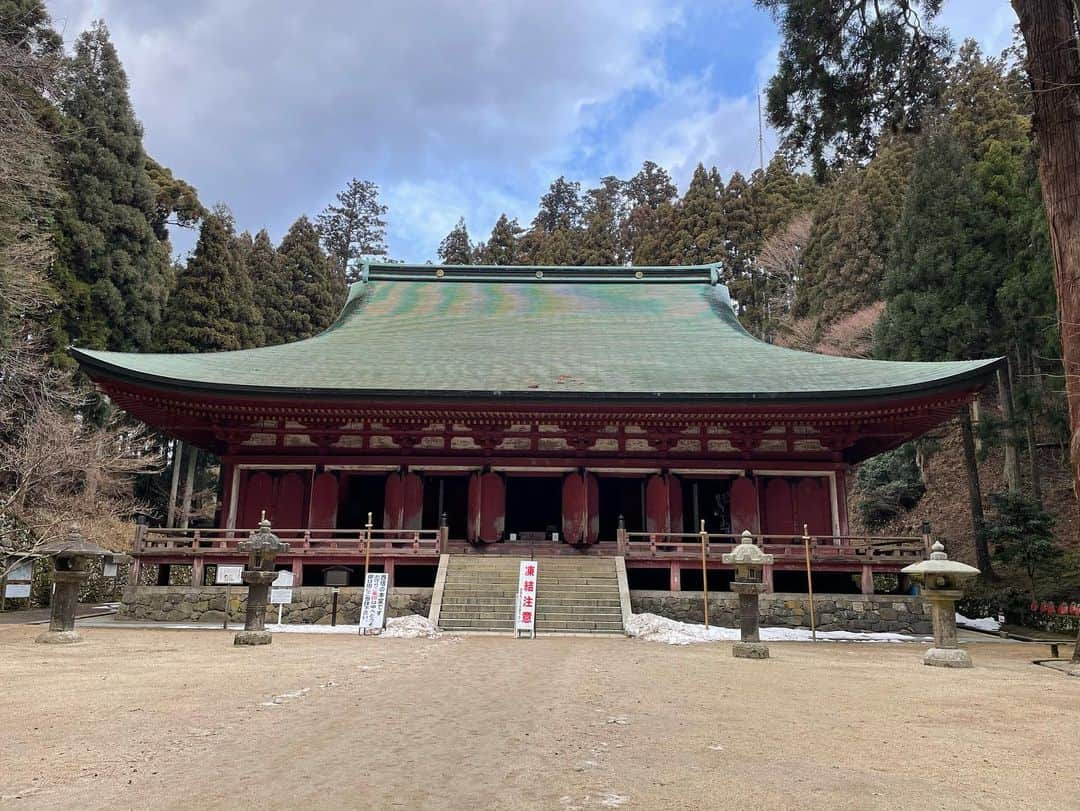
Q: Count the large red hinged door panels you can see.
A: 14